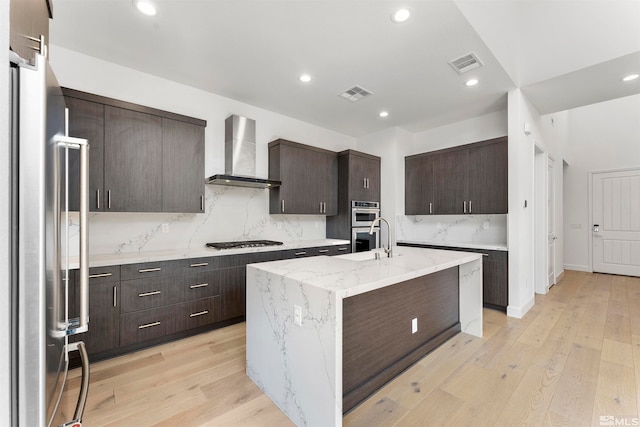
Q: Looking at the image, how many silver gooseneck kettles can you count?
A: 0